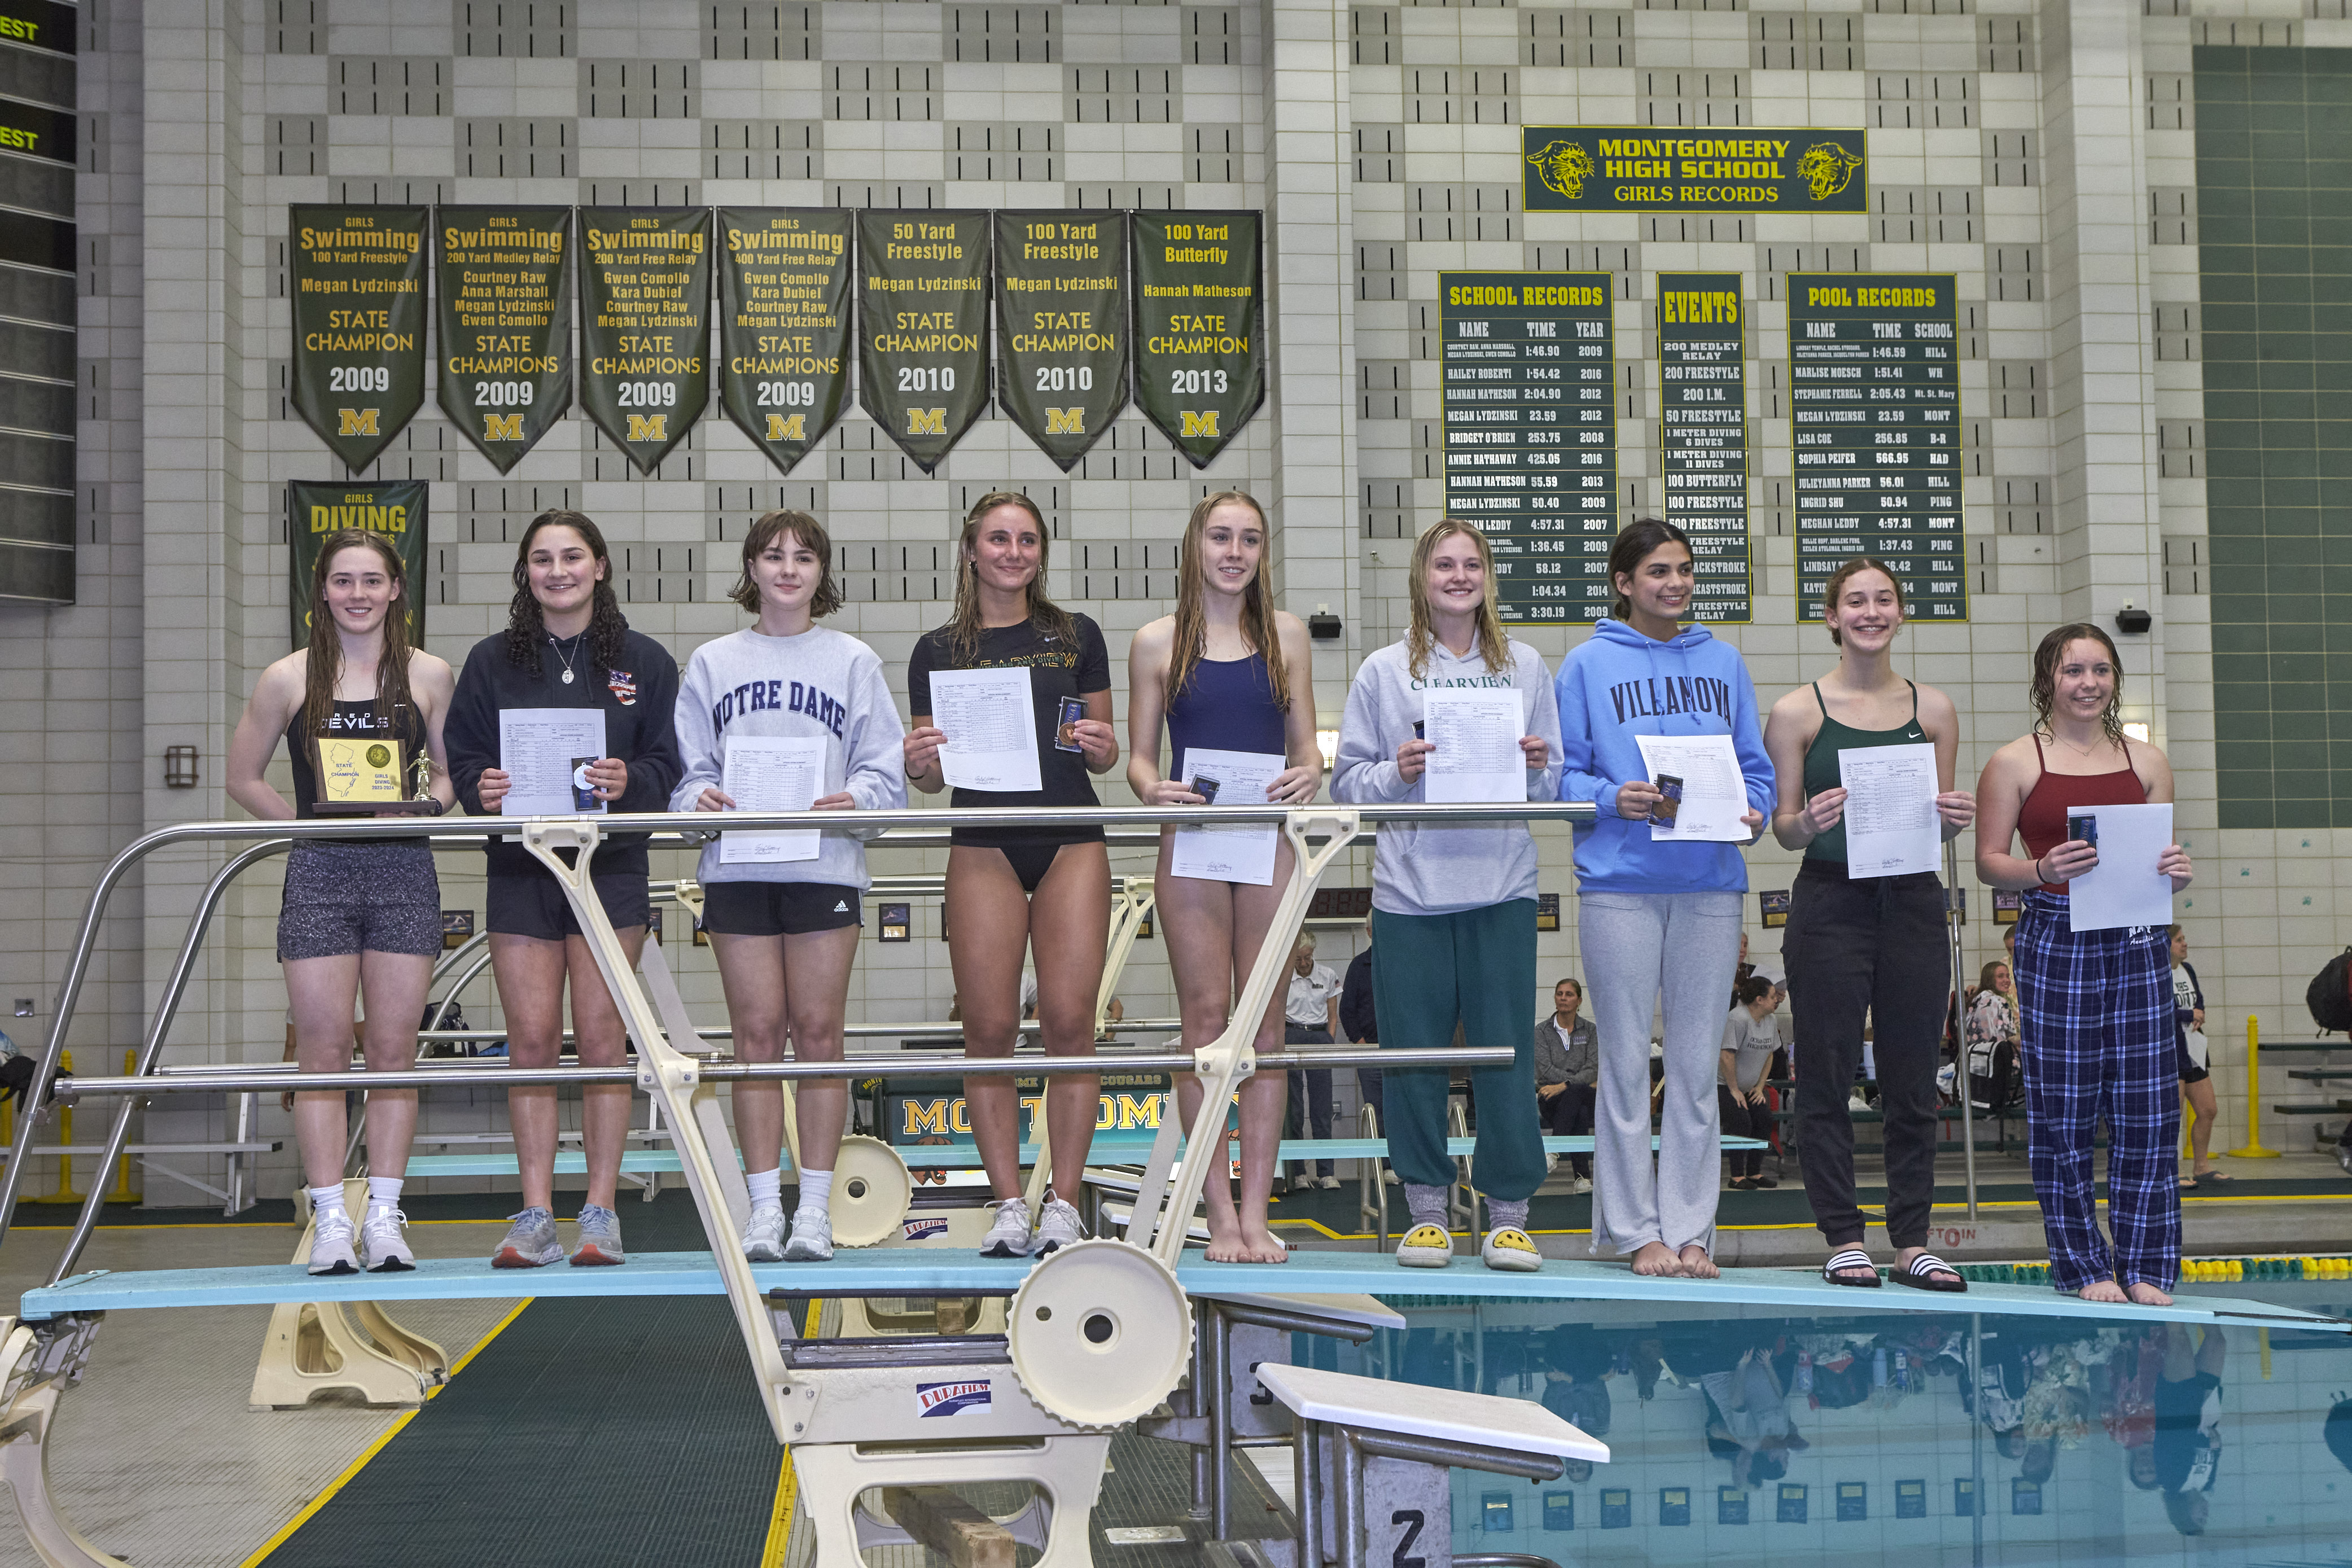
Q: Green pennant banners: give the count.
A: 8